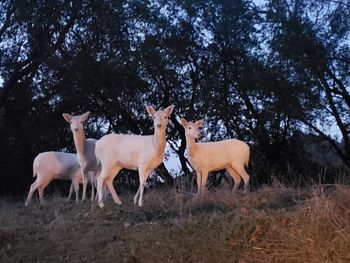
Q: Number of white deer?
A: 4